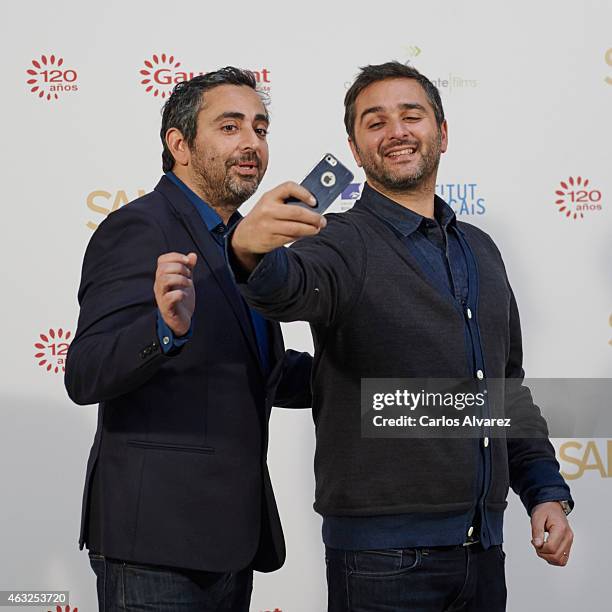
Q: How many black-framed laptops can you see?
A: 0